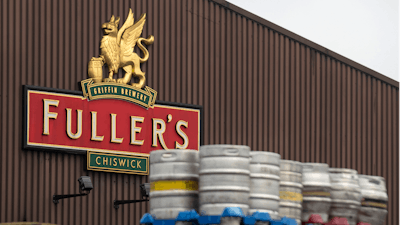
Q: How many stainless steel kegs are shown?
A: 7